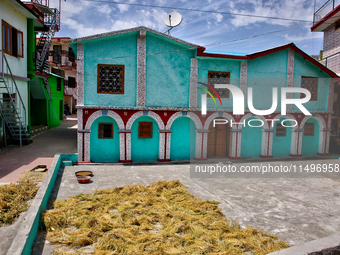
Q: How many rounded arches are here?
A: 7